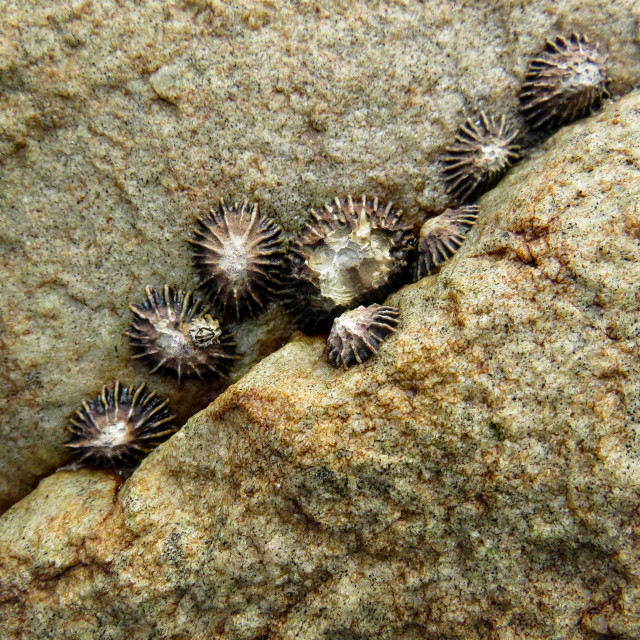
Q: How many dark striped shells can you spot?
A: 8